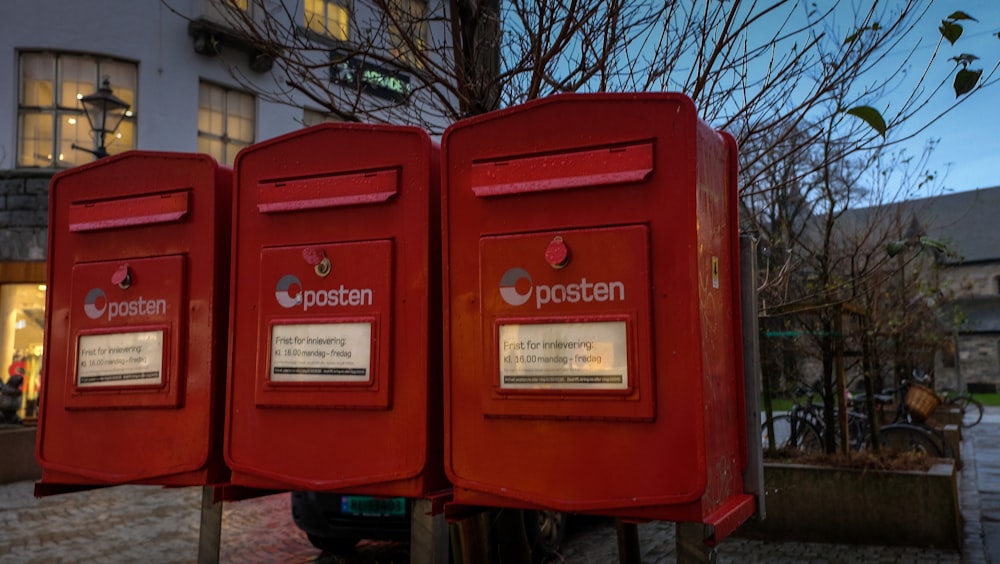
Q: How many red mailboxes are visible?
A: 3